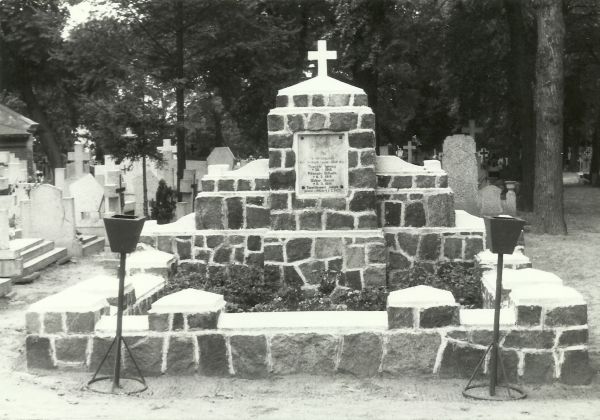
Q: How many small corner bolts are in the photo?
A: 4